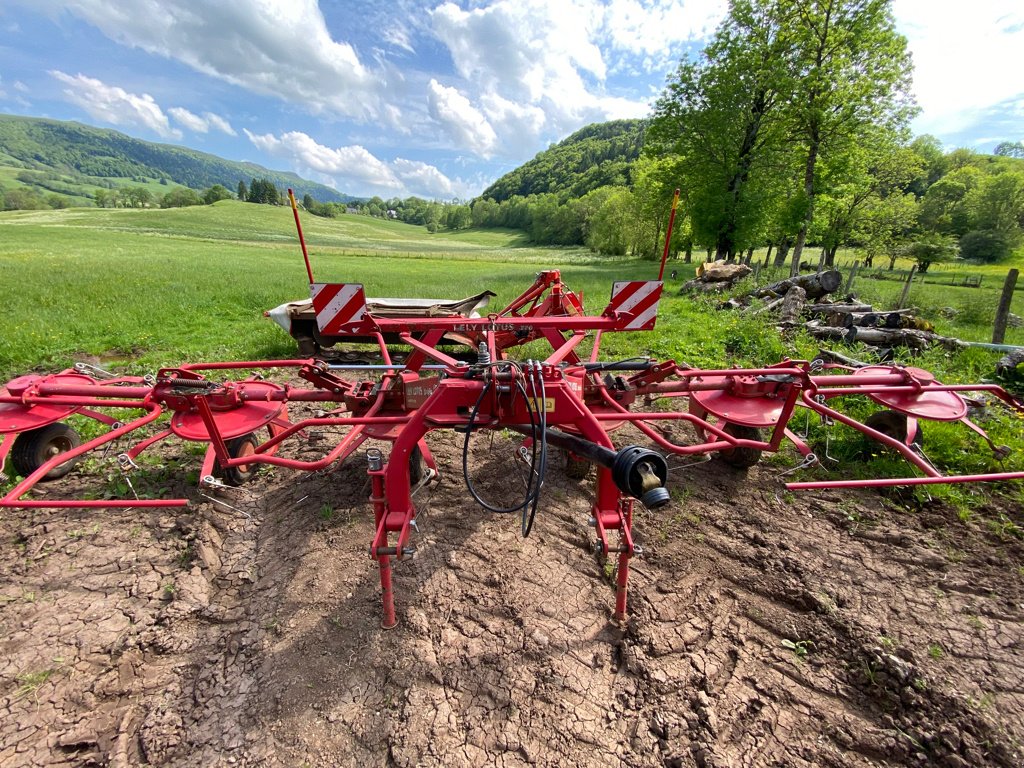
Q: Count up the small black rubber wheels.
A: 6